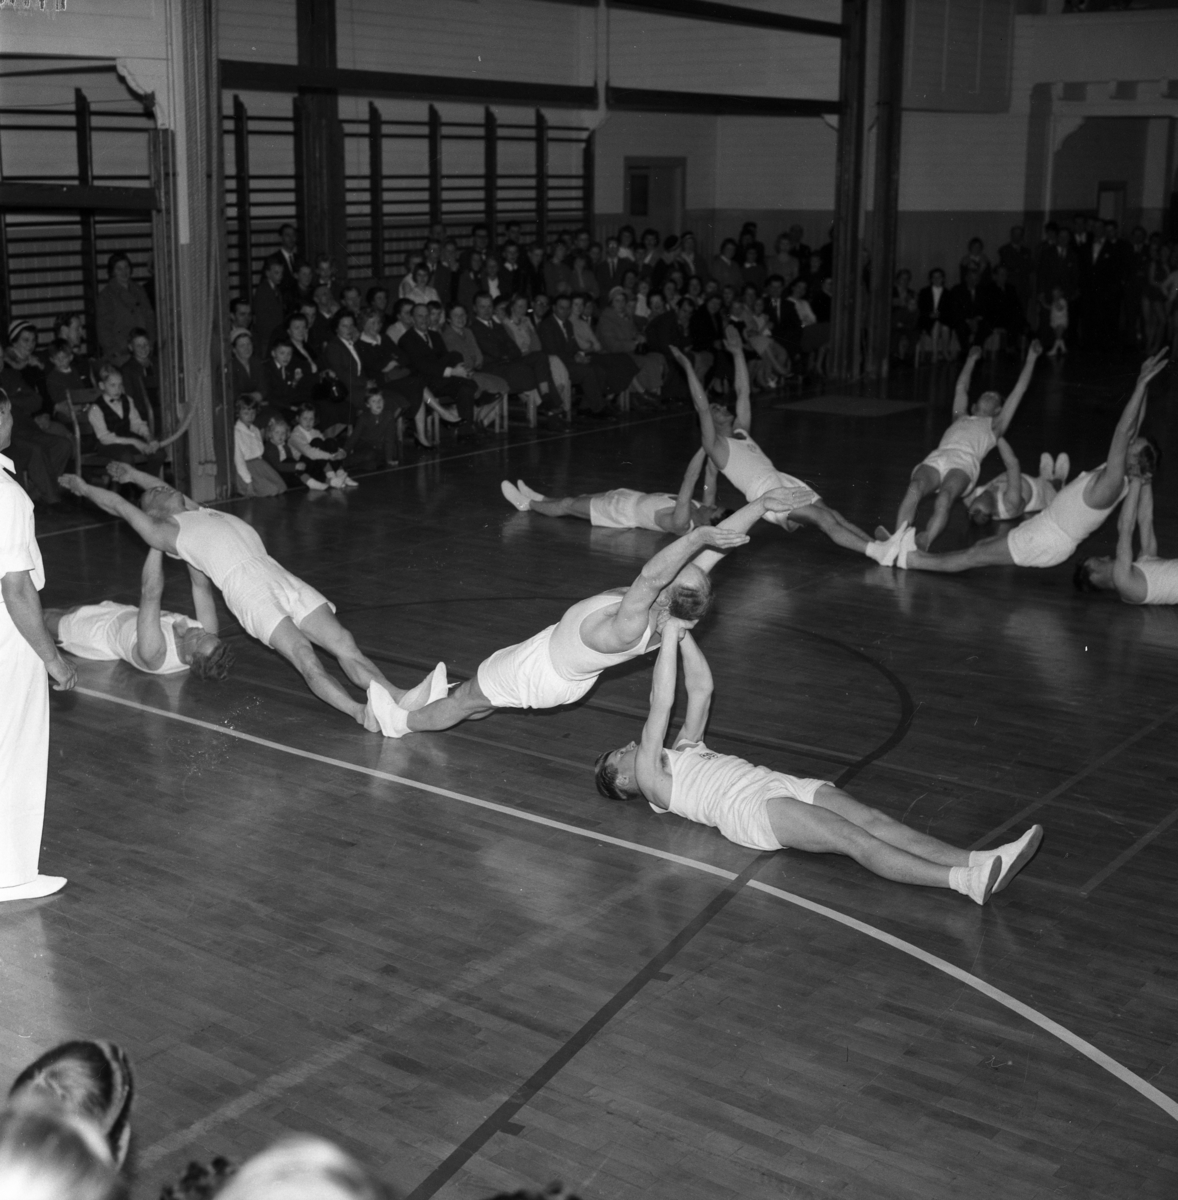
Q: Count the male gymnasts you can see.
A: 10